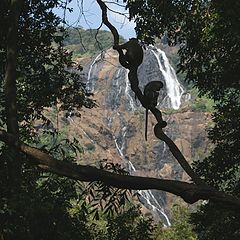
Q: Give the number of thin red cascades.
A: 0